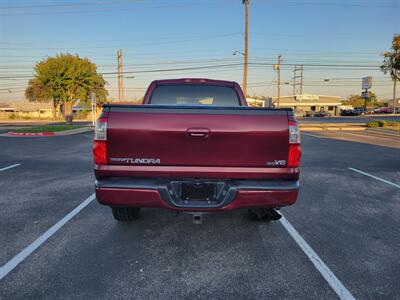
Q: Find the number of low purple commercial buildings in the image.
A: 0